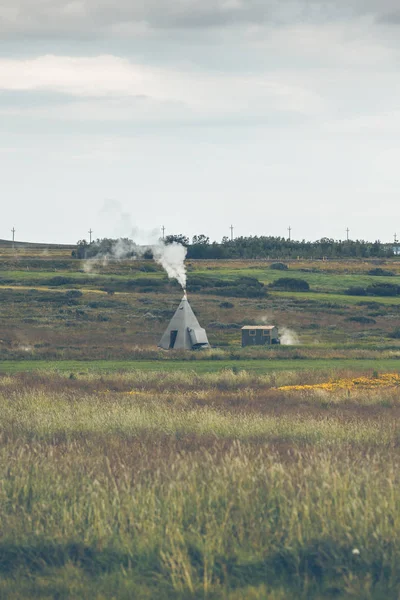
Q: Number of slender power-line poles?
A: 7